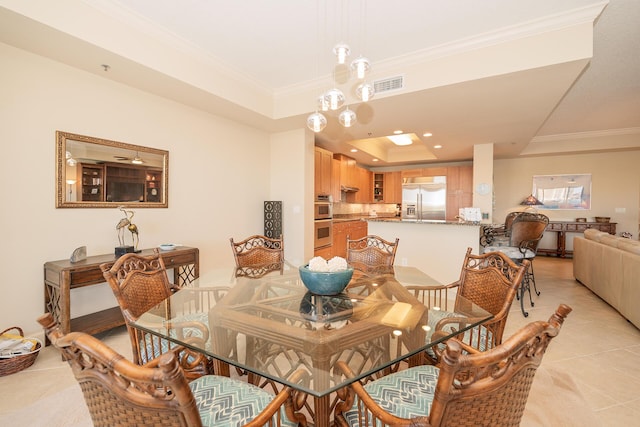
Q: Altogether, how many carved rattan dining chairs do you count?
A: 6